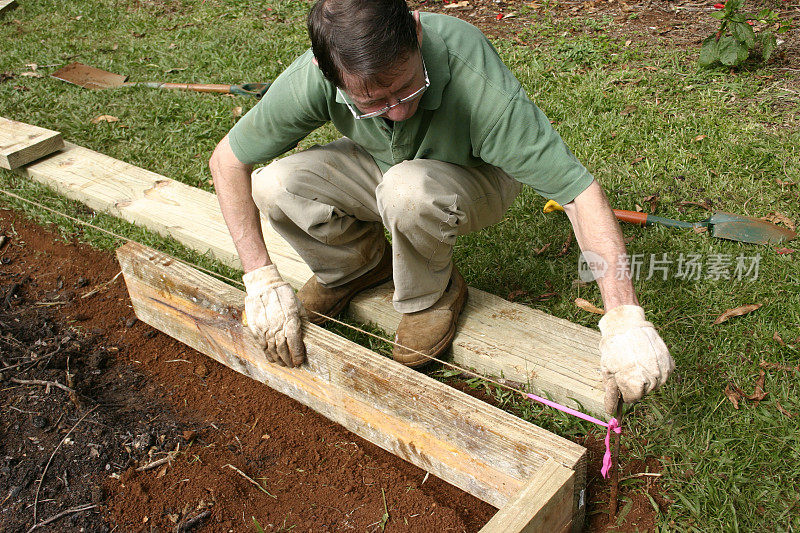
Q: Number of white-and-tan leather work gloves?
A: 2